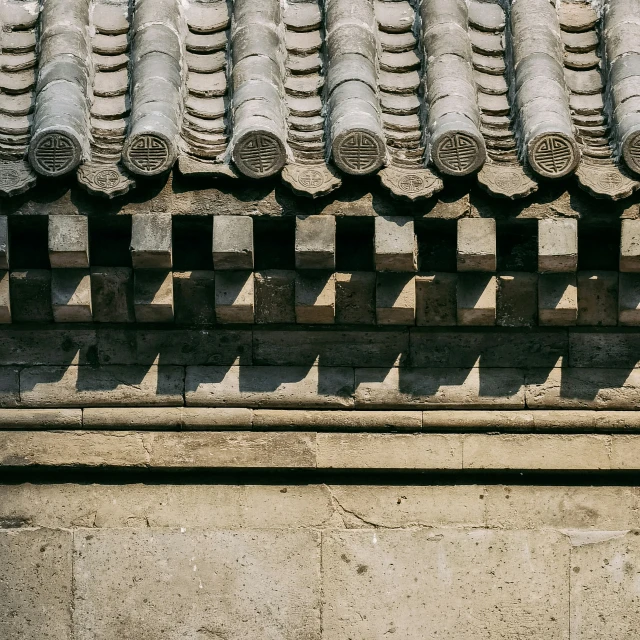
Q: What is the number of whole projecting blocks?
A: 14